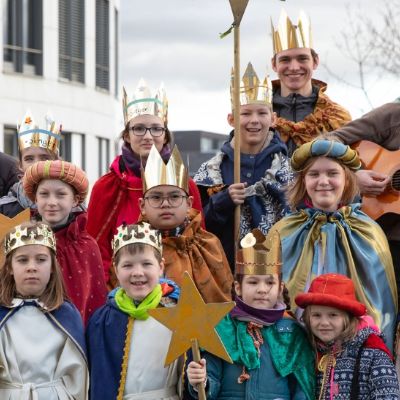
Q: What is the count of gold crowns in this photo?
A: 8